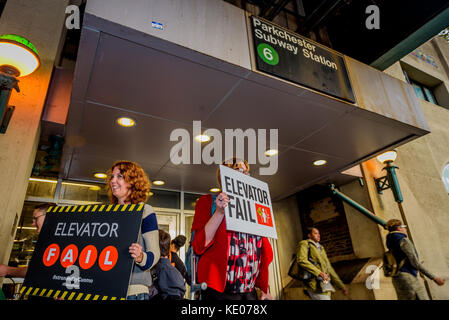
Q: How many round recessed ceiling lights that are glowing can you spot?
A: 7